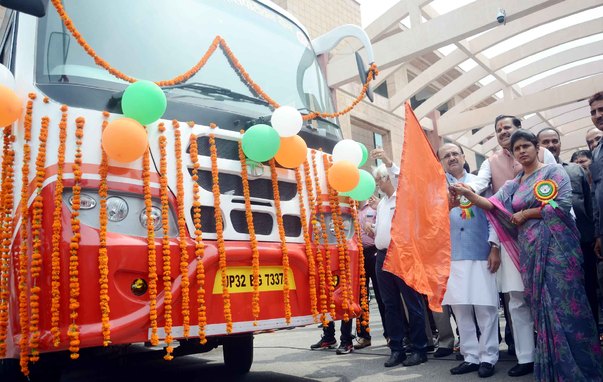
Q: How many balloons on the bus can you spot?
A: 11